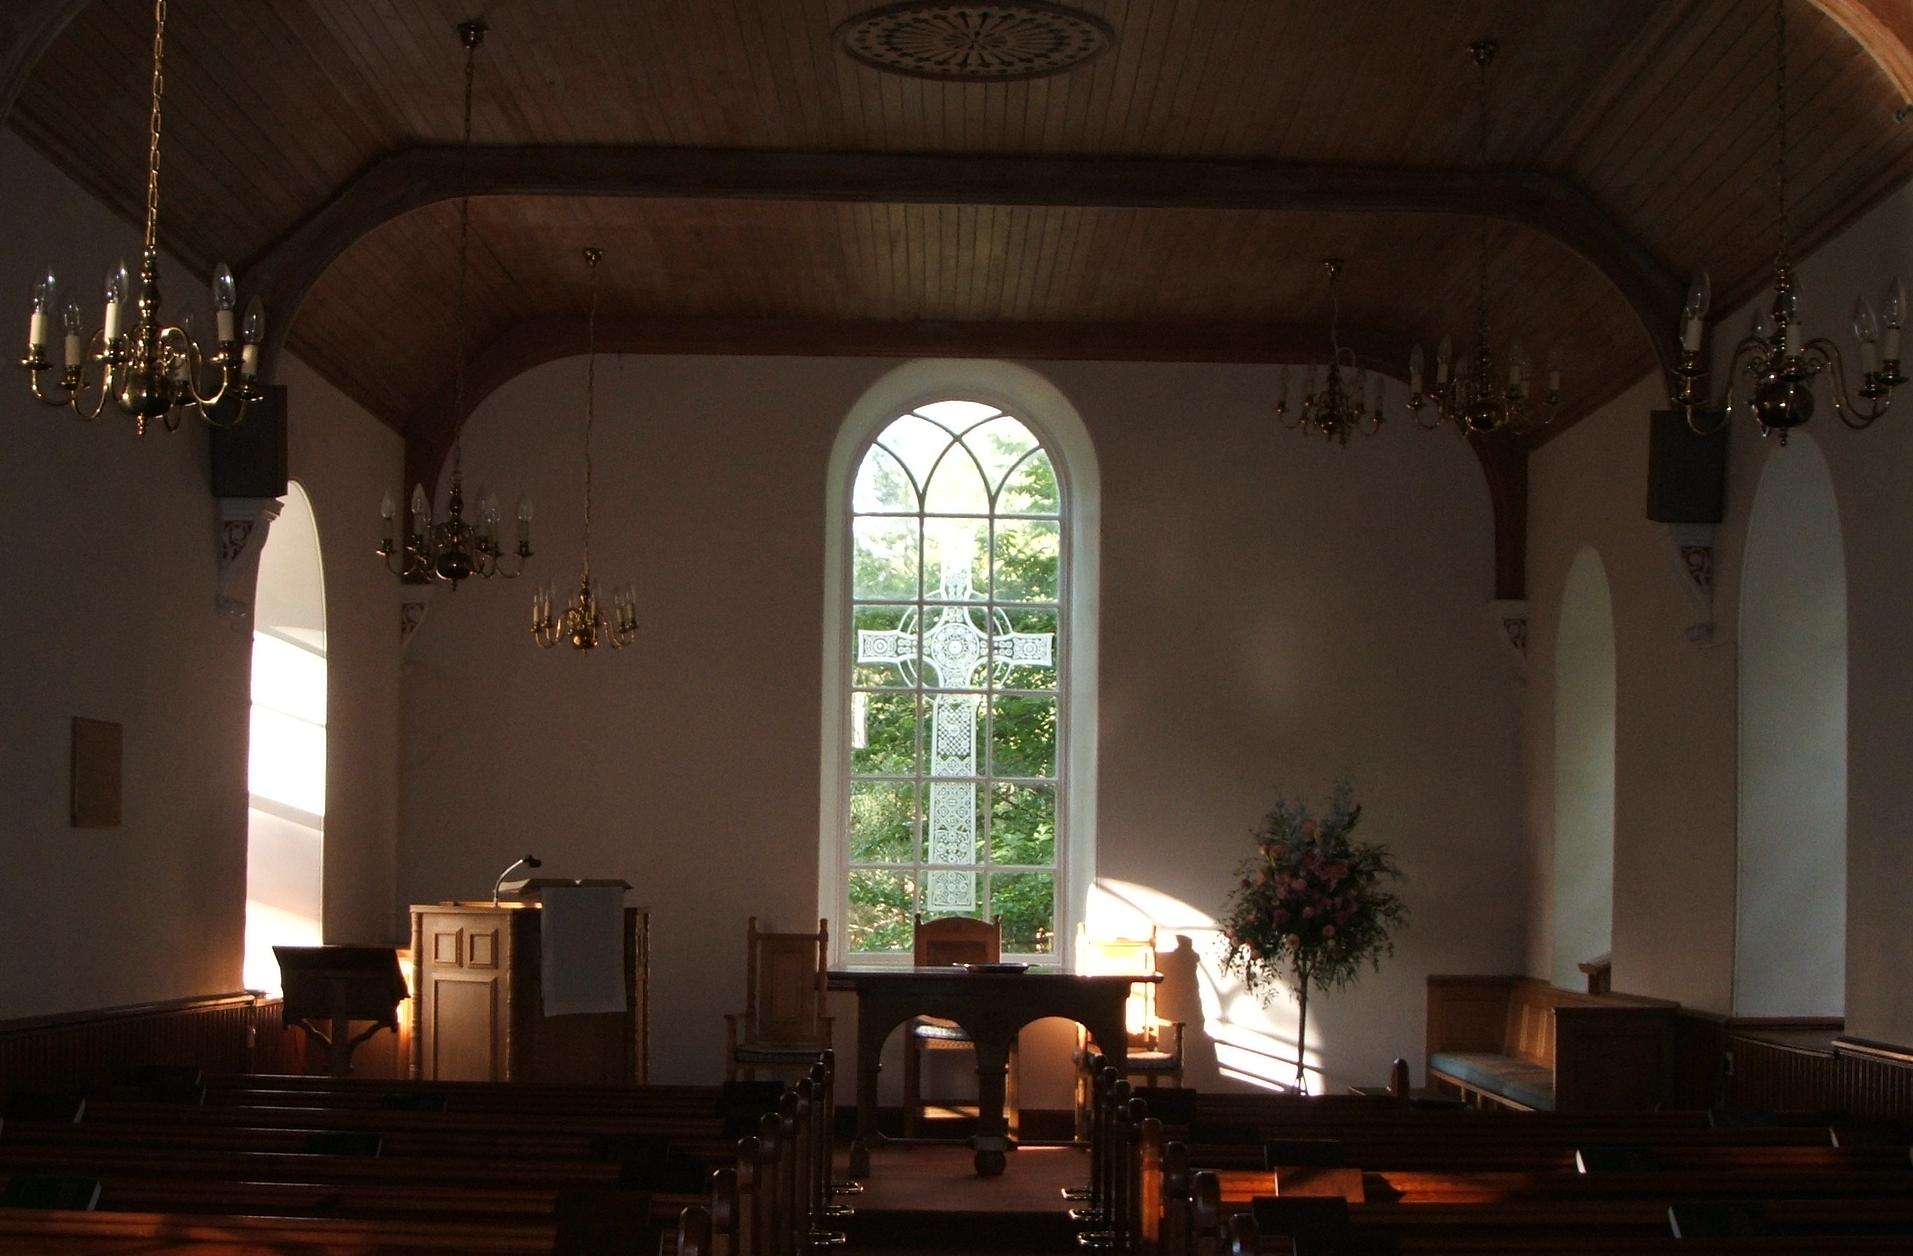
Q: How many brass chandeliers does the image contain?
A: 6